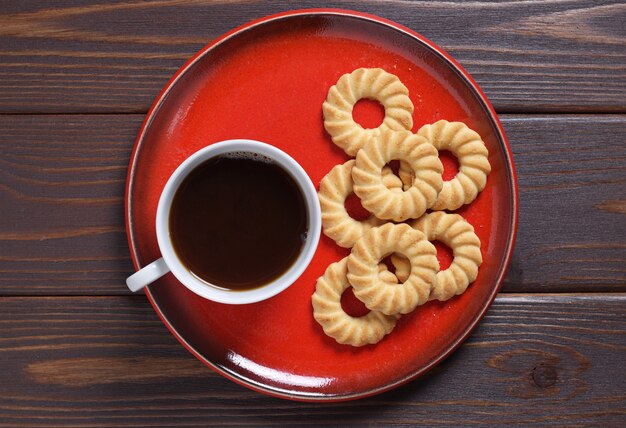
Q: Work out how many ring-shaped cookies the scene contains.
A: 7